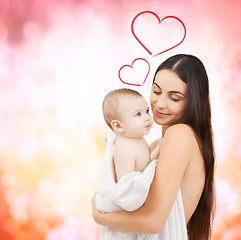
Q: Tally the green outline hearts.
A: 0